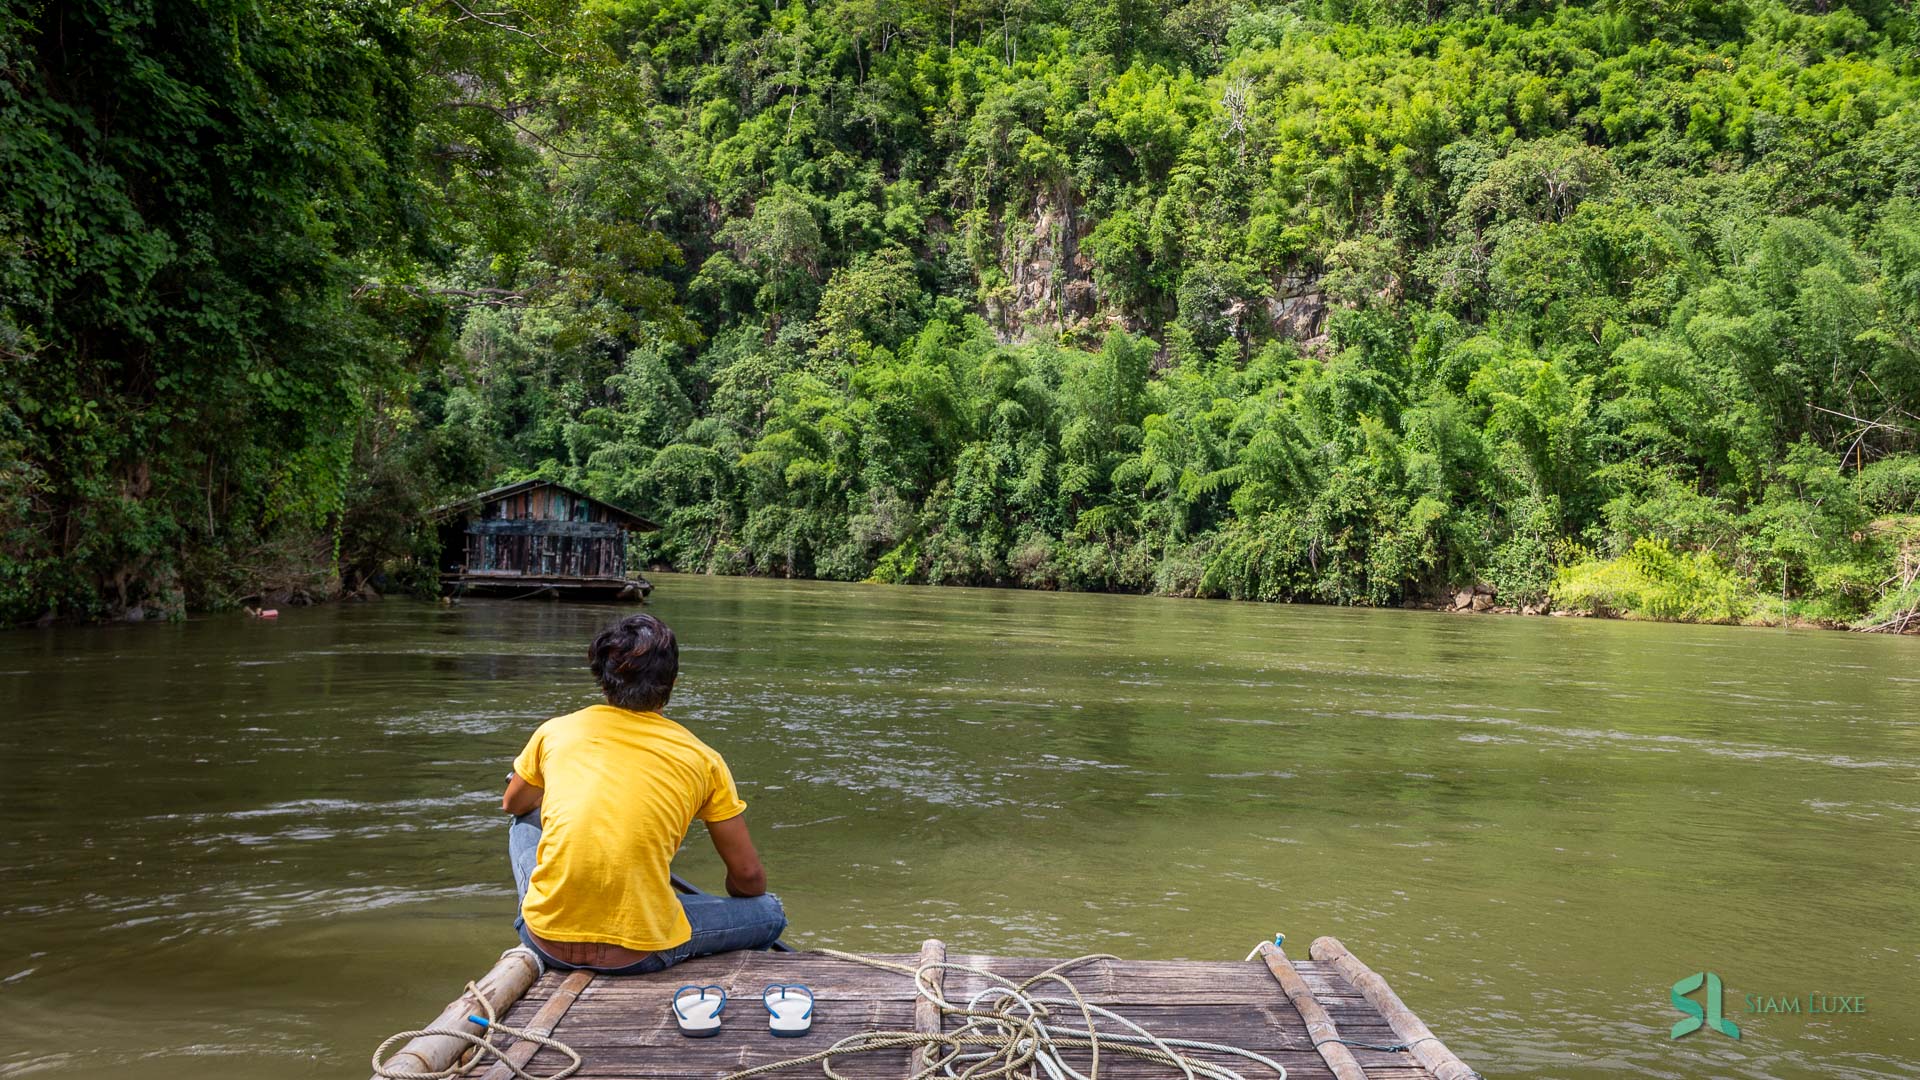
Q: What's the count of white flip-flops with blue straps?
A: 2